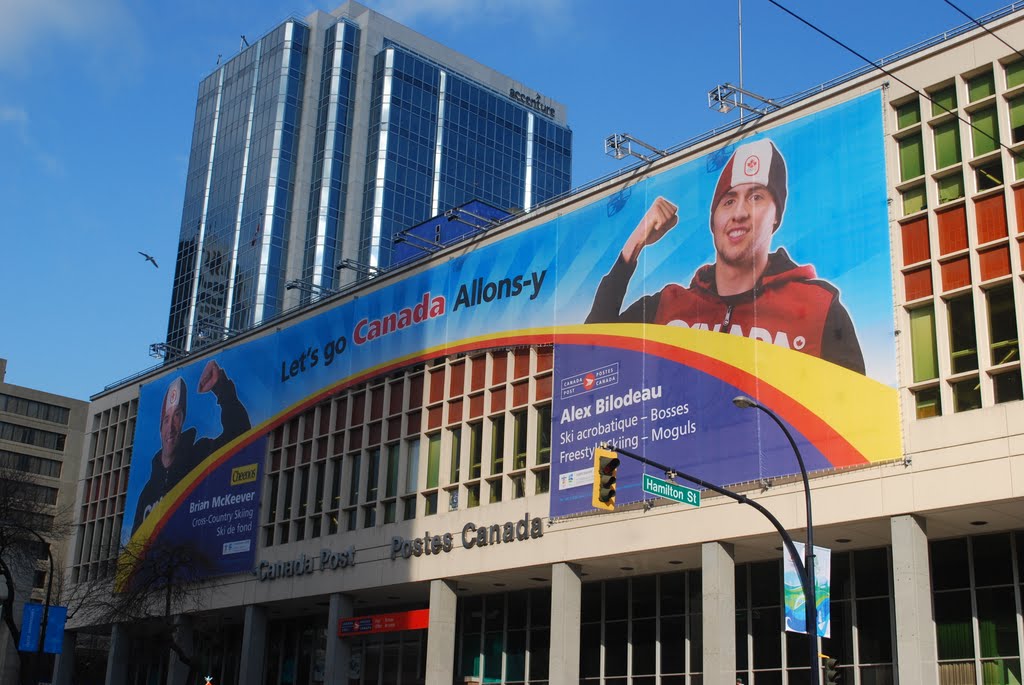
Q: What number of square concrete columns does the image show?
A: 9